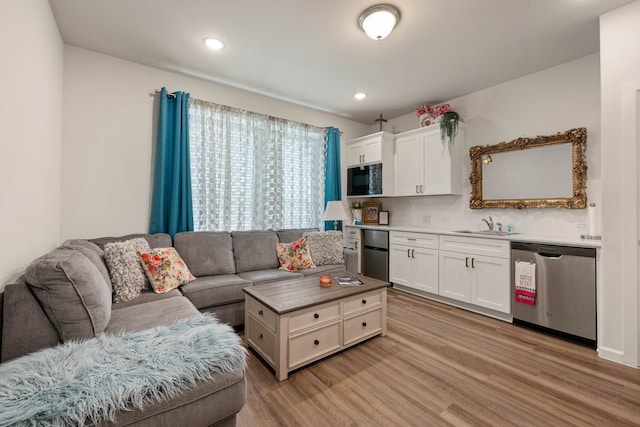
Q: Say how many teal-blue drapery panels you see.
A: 2